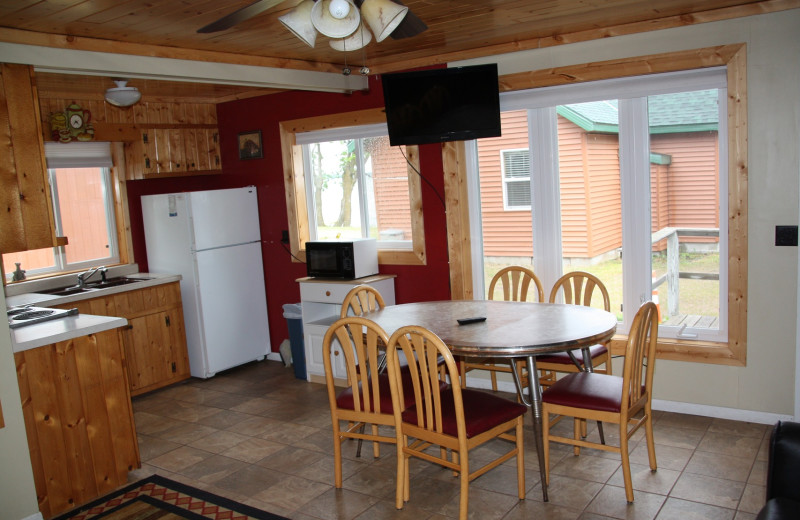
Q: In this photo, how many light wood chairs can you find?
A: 6